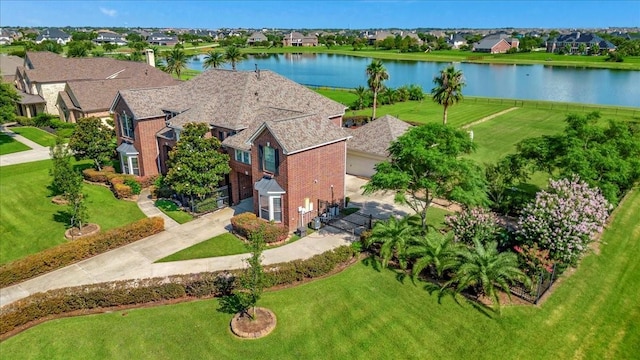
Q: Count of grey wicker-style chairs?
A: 0